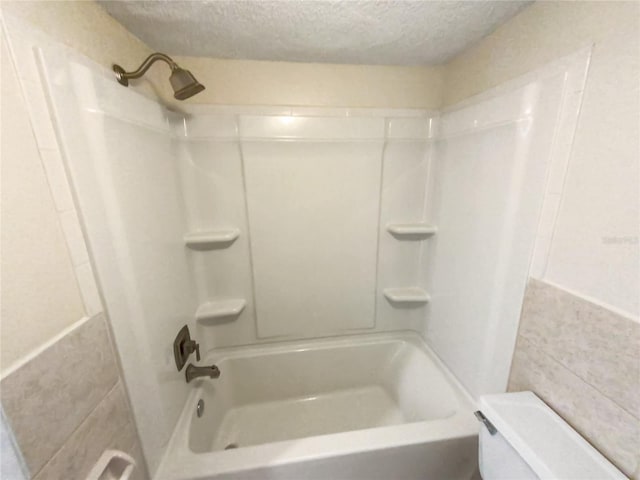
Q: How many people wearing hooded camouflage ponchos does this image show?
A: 0